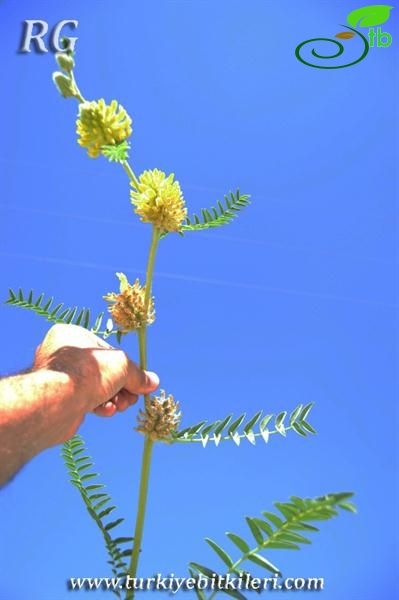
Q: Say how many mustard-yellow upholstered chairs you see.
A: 0